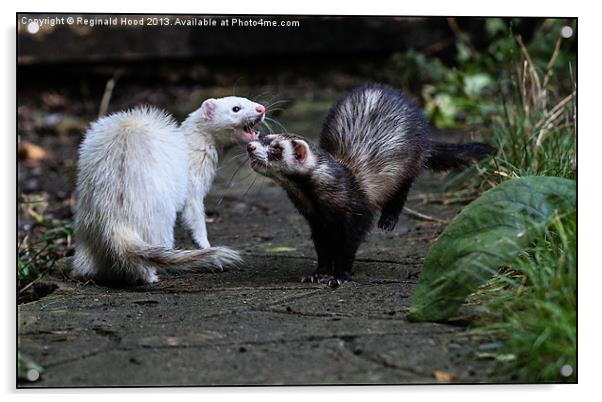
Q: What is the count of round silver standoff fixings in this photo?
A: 4